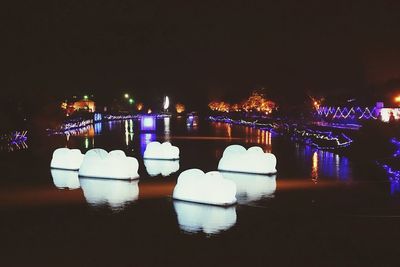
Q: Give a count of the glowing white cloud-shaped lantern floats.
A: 5